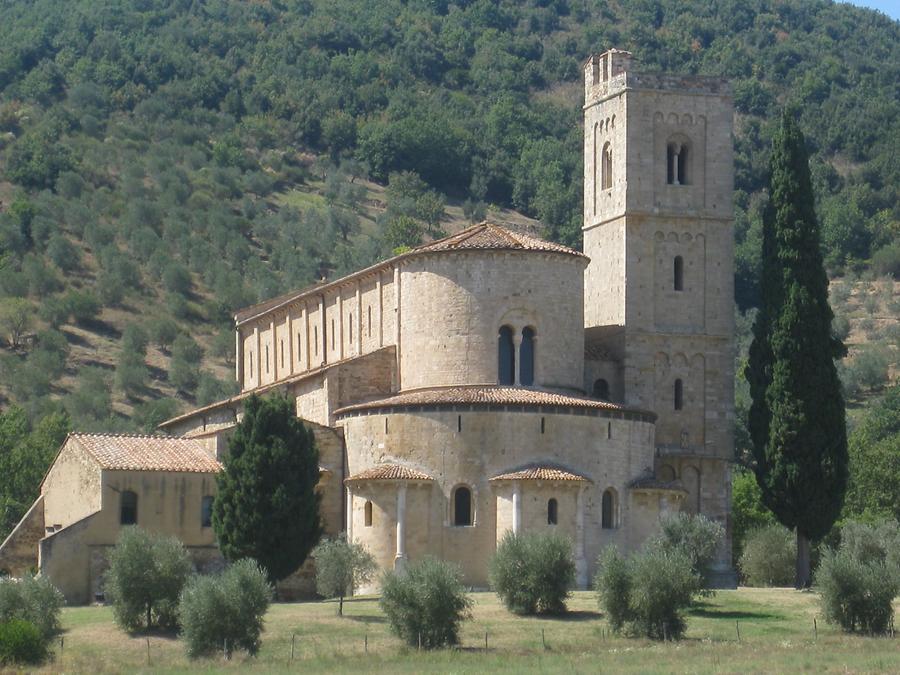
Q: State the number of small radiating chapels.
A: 3